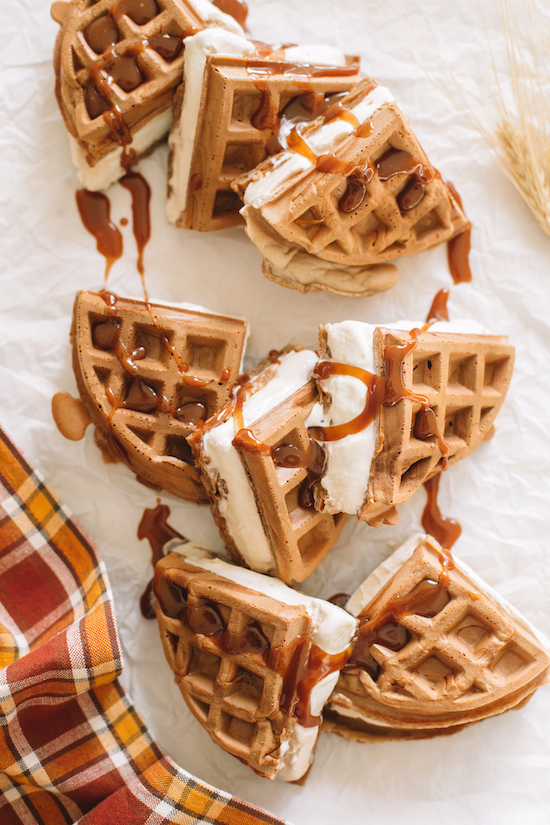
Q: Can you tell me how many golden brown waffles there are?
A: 8